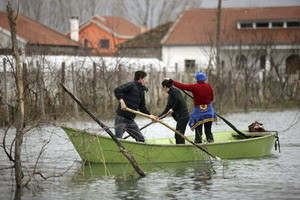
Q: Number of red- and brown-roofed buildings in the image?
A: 4